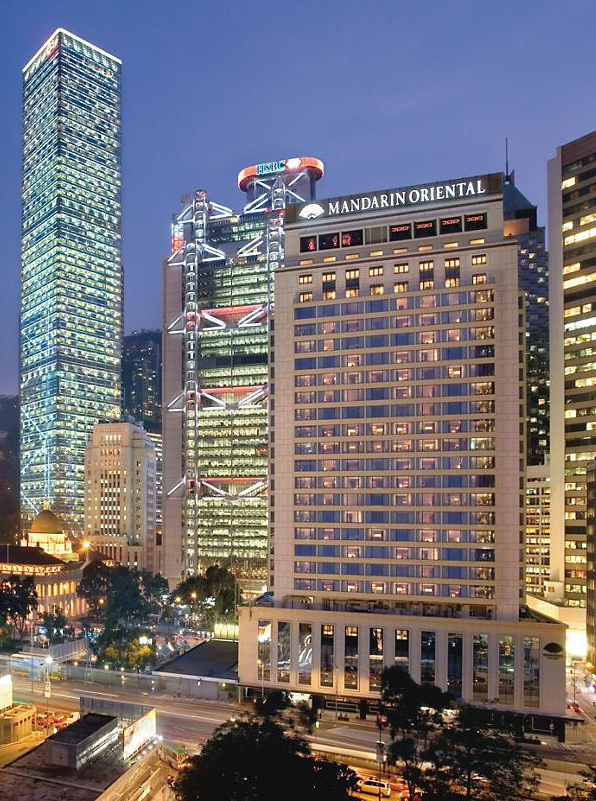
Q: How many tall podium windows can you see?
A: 12